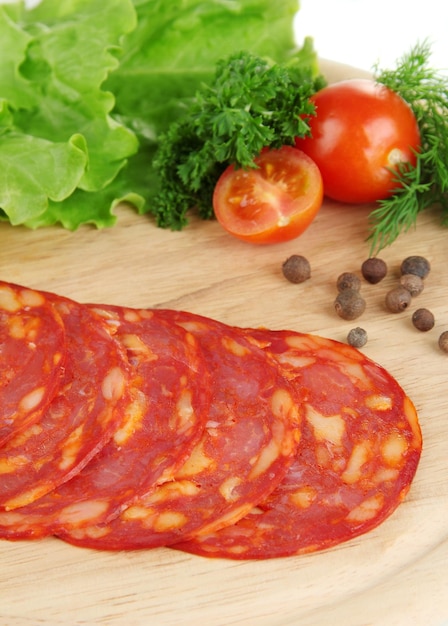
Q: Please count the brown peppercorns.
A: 10